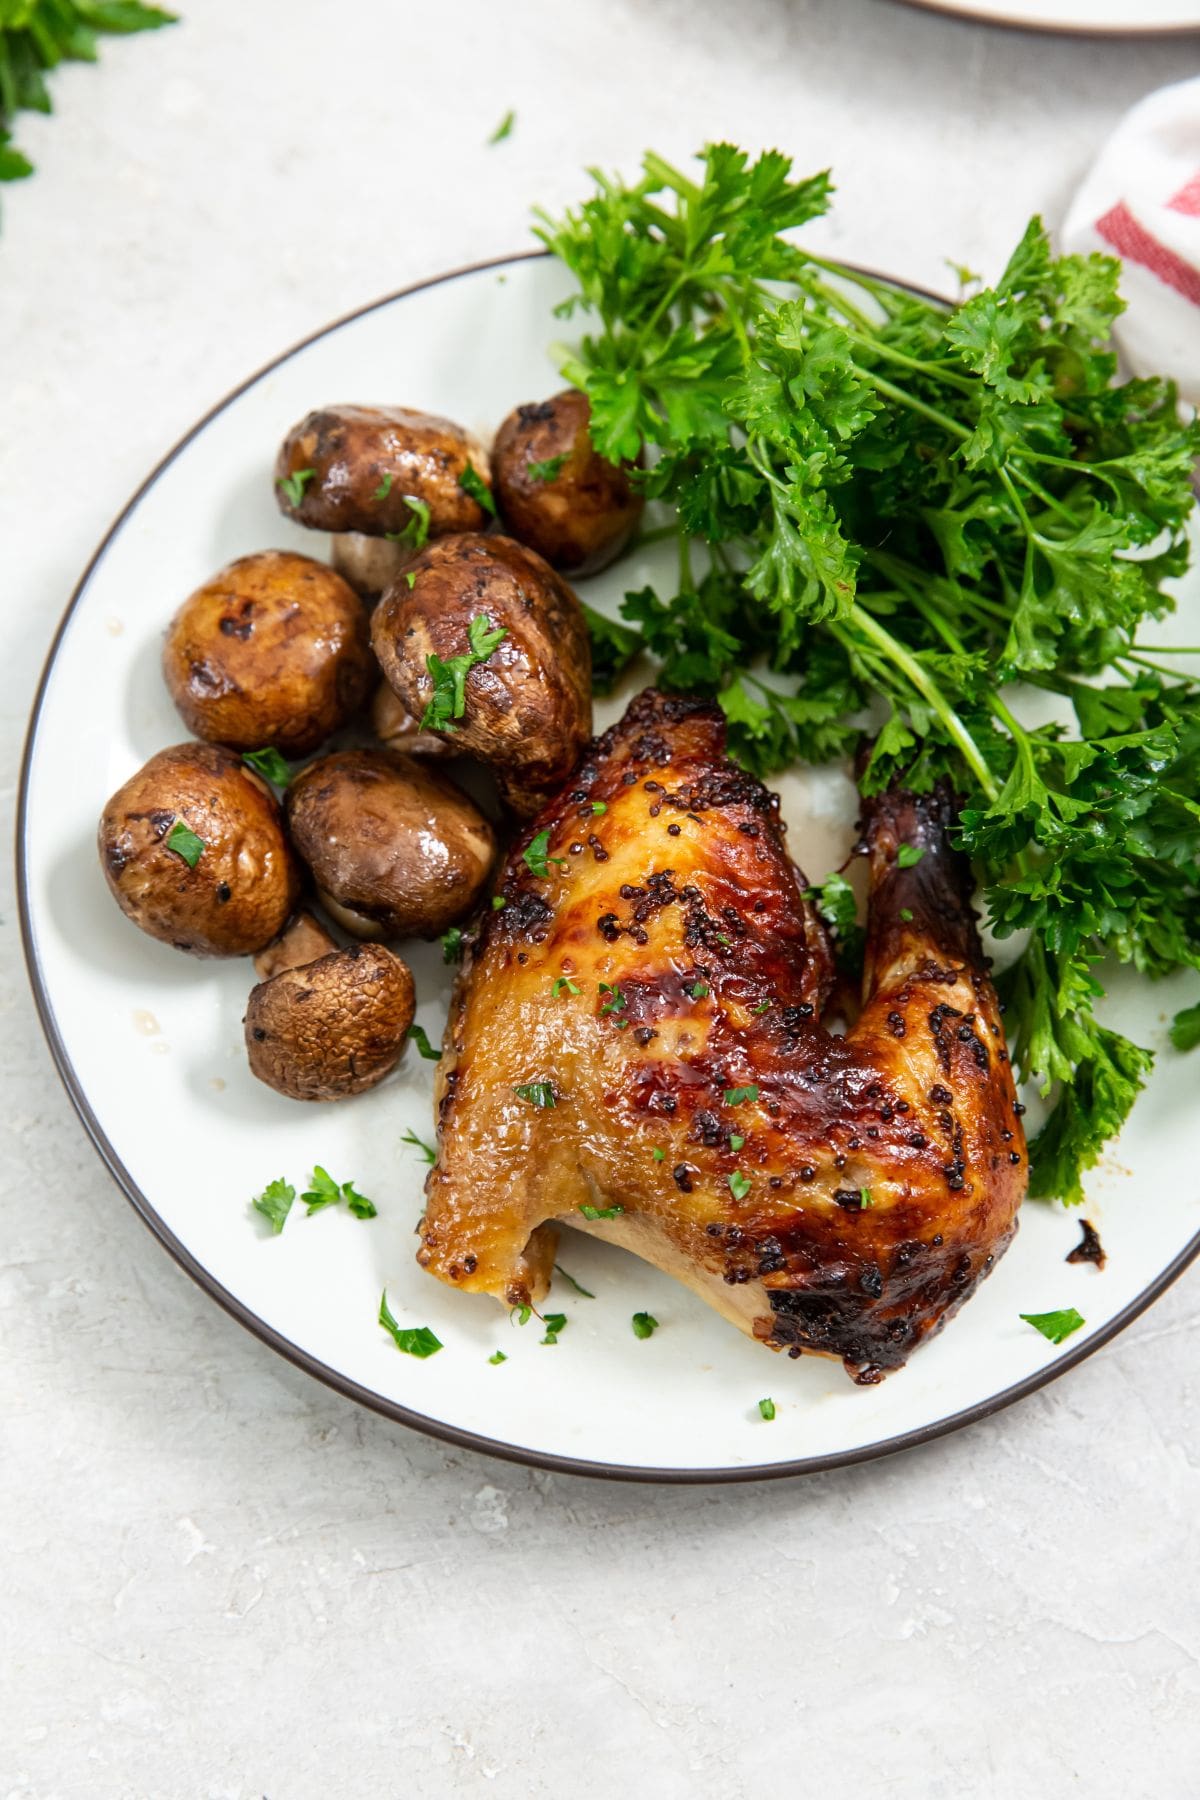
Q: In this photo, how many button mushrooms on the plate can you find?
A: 7